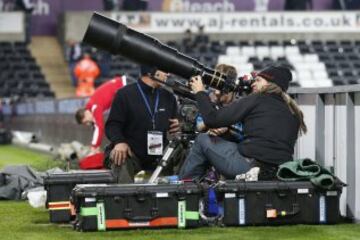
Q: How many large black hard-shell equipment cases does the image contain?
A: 3